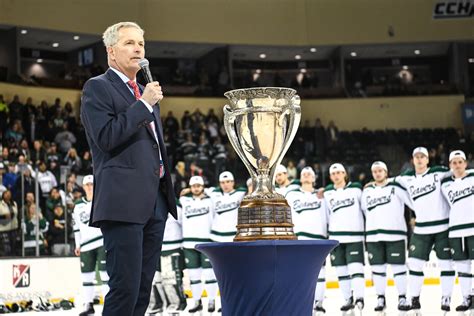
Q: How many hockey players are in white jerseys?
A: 11